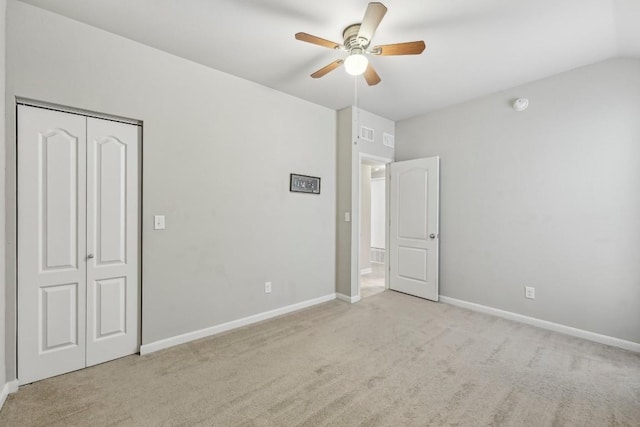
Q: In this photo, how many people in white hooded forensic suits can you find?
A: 0